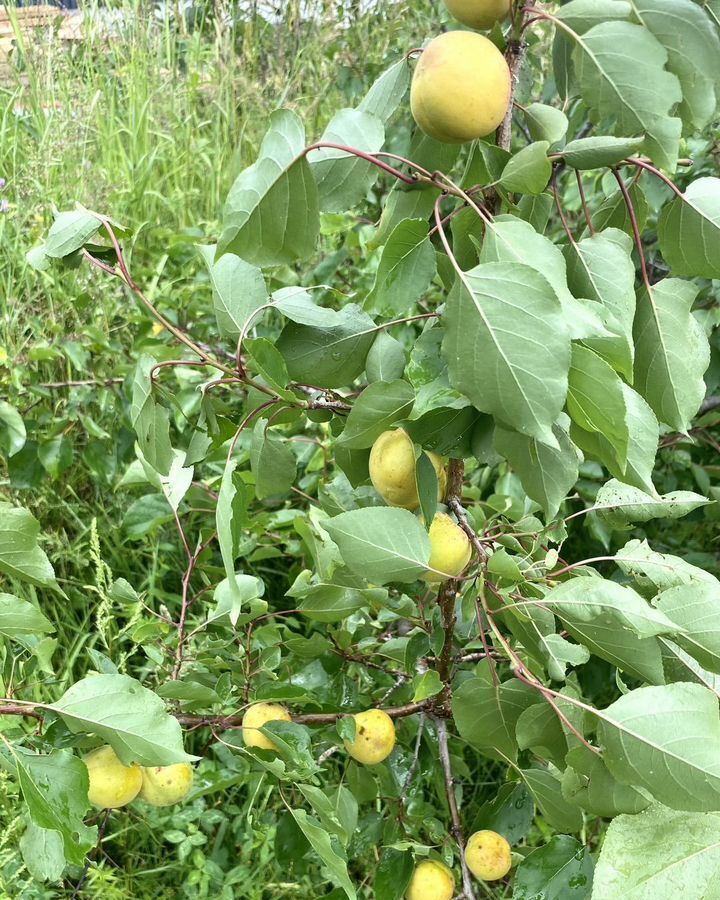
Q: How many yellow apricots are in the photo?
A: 10